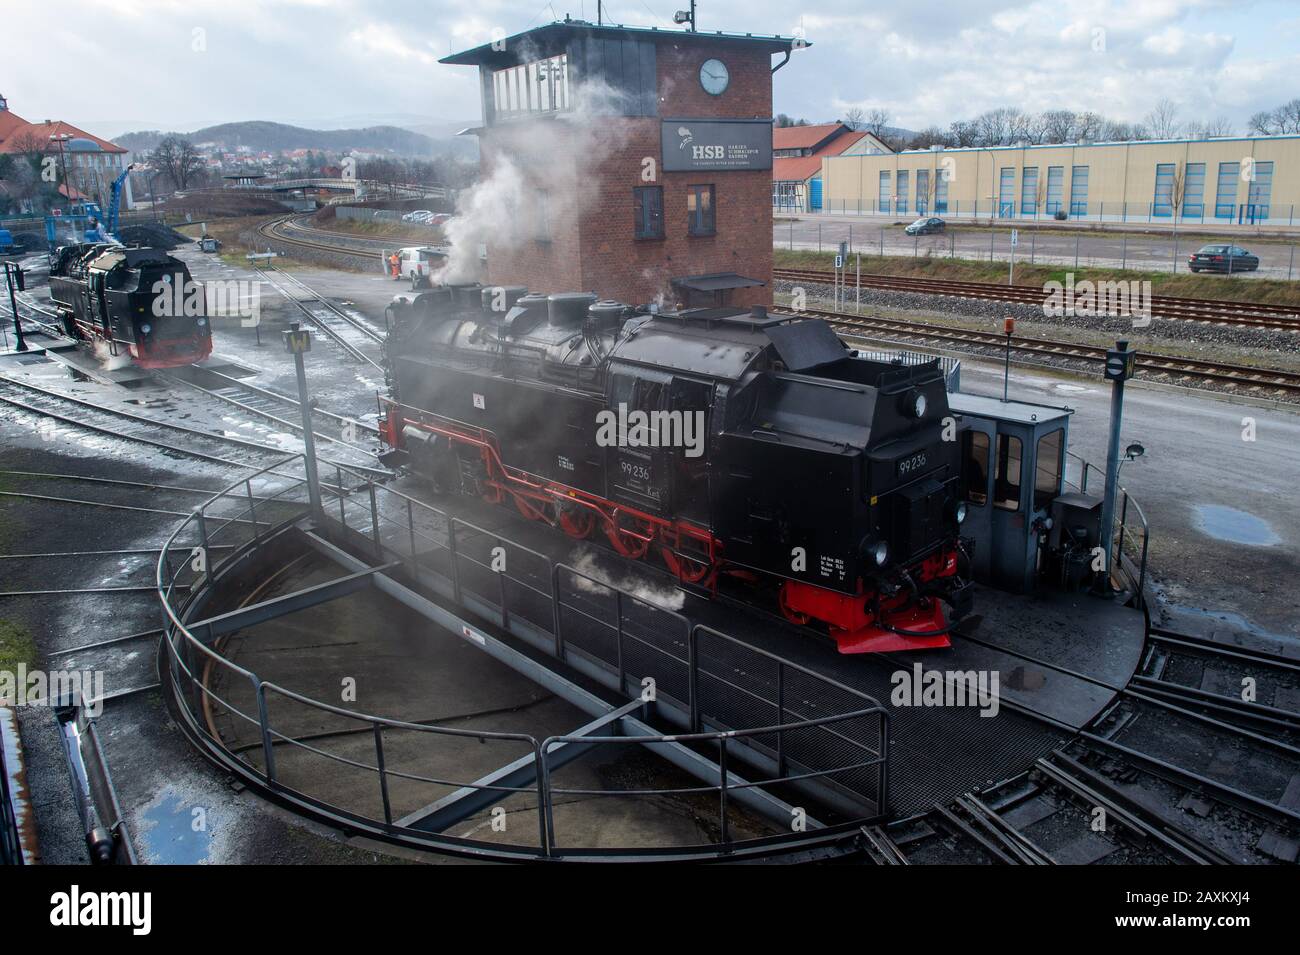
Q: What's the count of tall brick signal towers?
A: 1